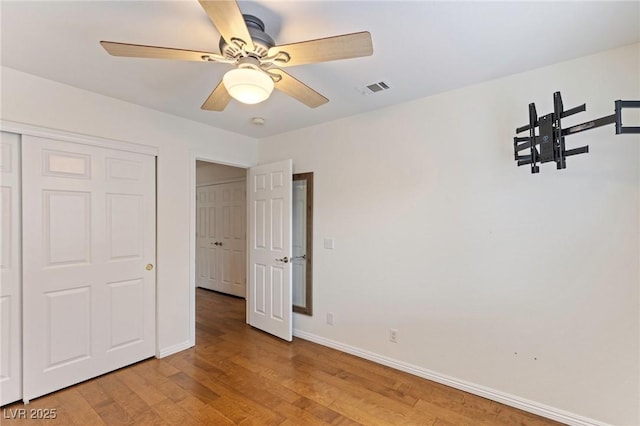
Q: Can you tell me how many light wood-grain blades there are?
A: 5